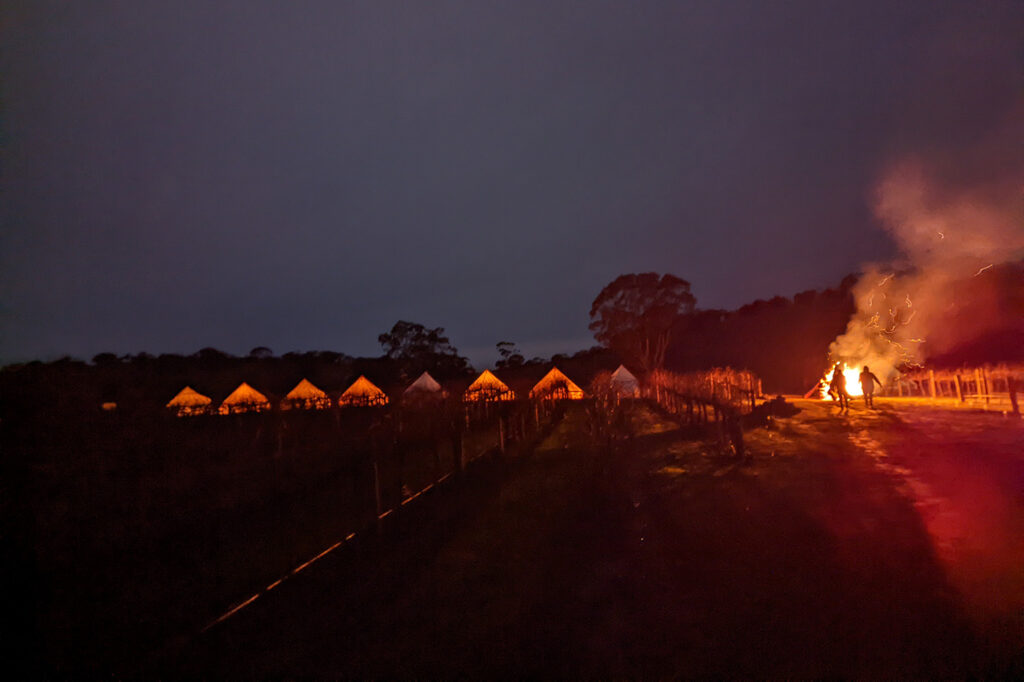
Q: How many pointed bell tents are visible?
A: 8